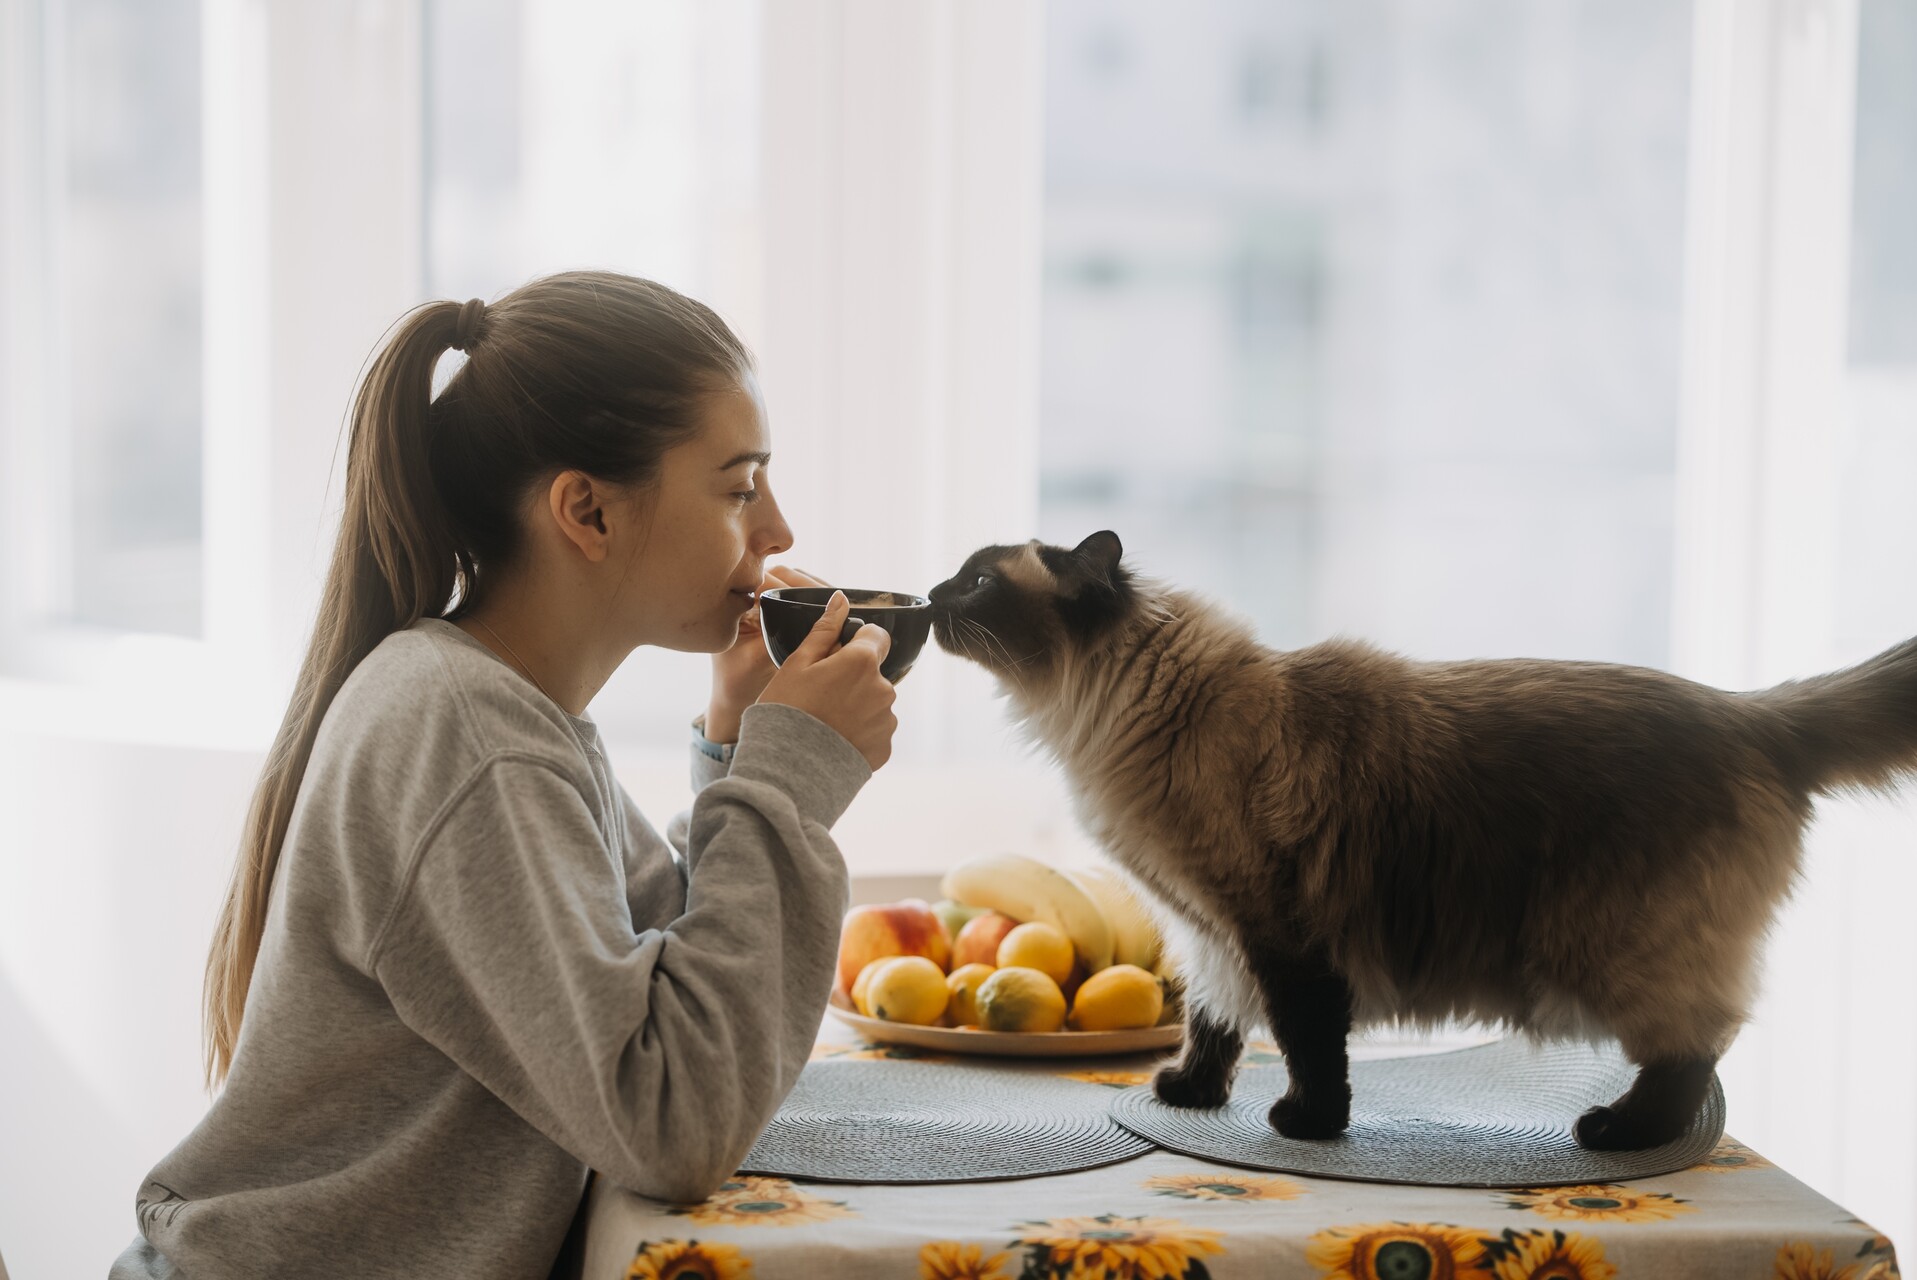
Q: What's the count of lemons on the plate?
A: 6